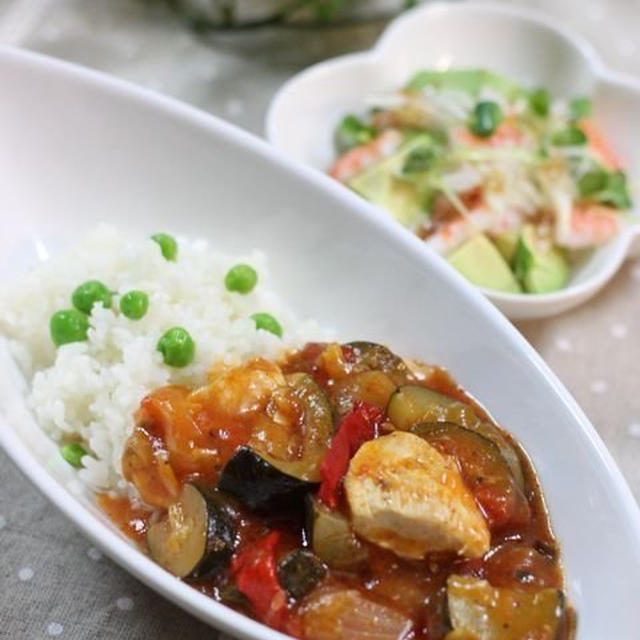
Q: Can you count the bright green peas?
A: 8